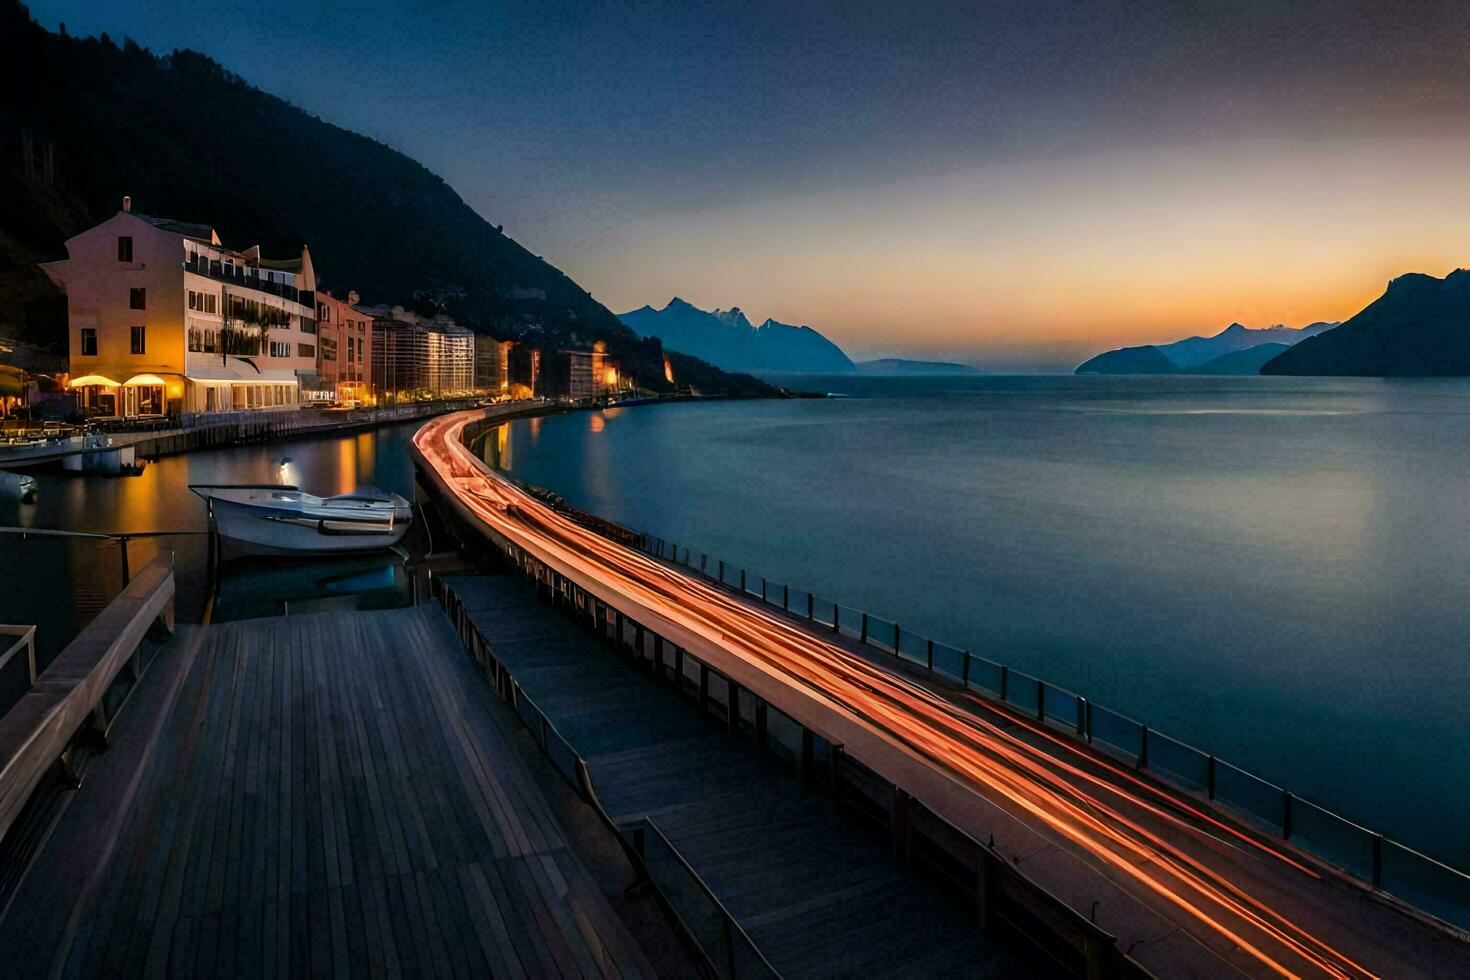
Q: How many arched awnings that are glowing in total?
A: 2